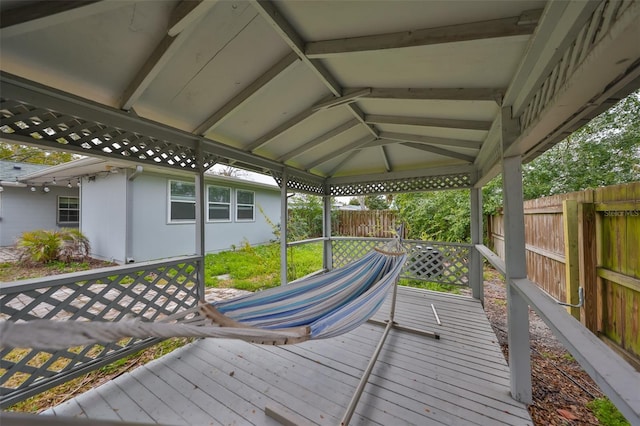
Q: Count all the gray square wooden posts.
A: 5